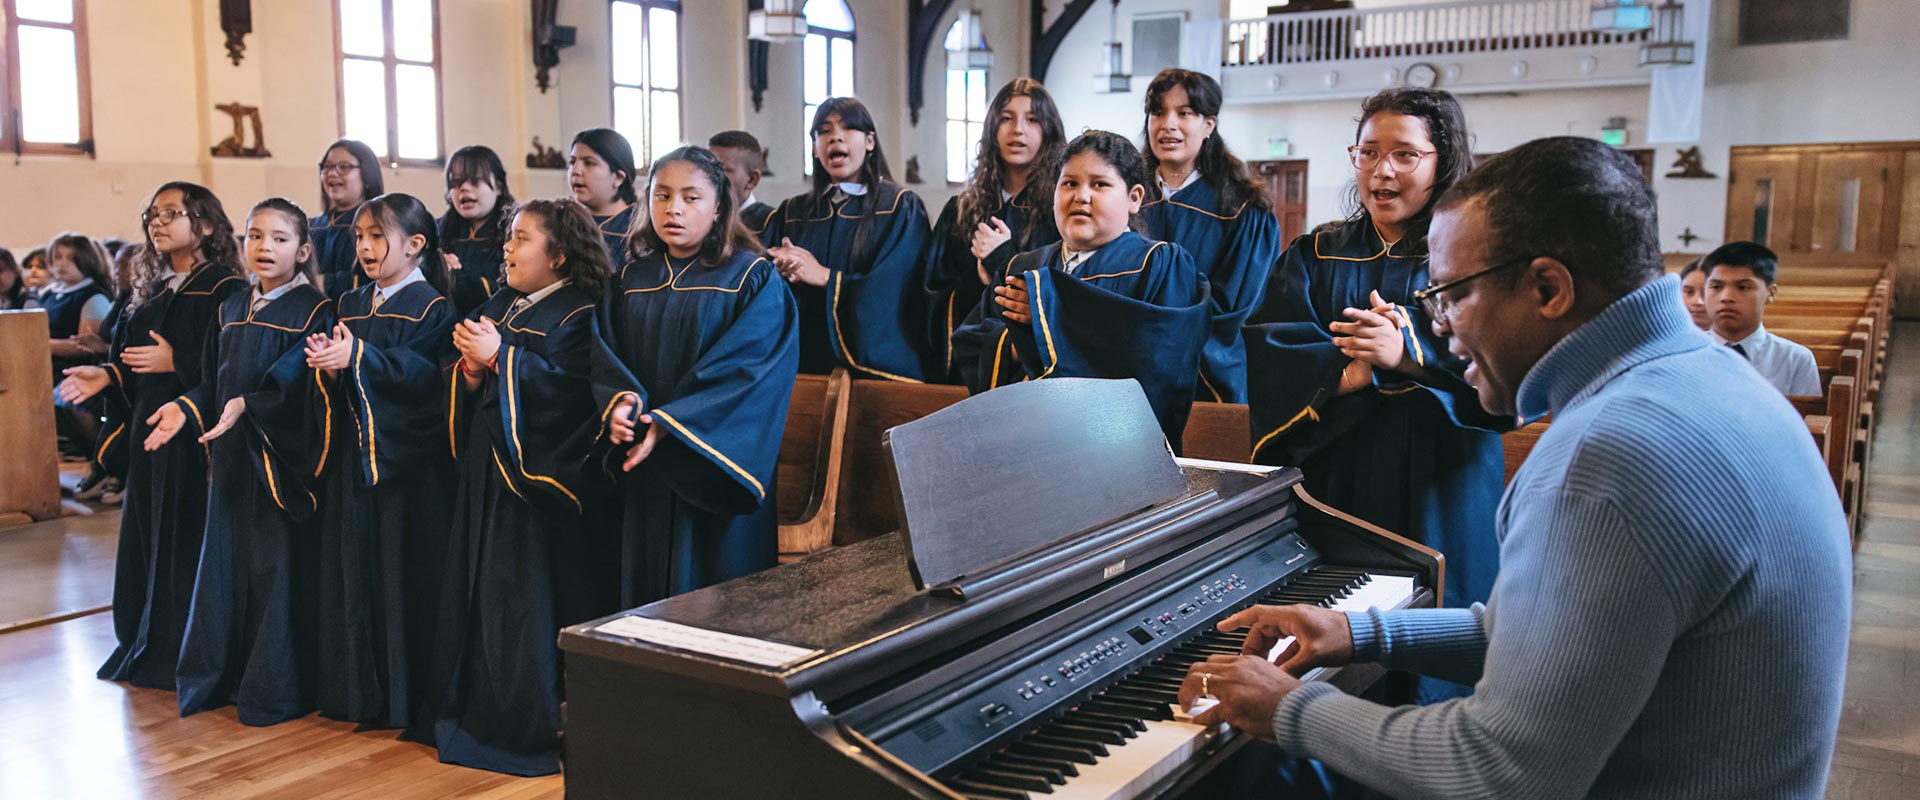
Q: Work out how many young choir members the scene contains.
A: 14